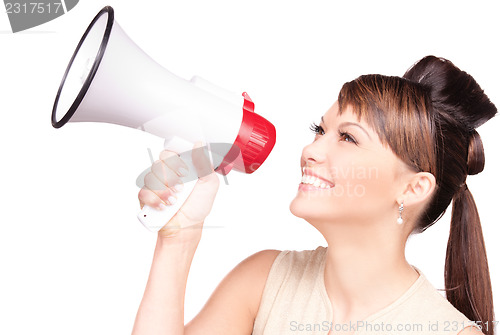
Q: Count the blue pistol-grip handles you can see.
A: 0